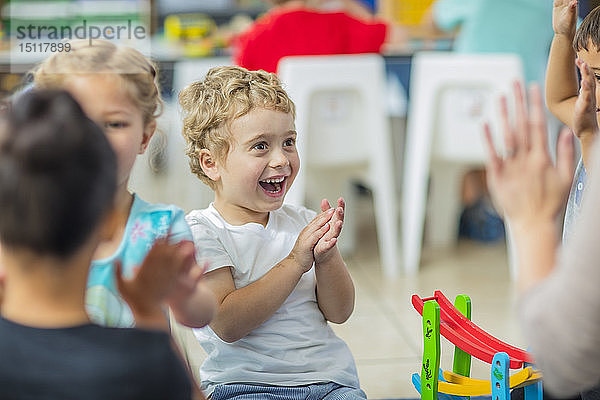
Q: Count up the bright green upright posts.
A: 2